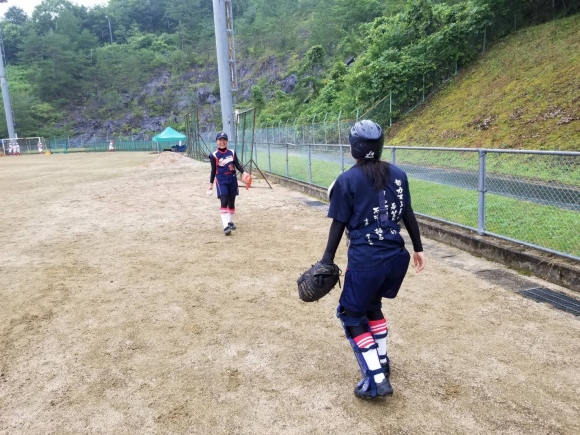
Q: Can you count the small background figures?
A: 5